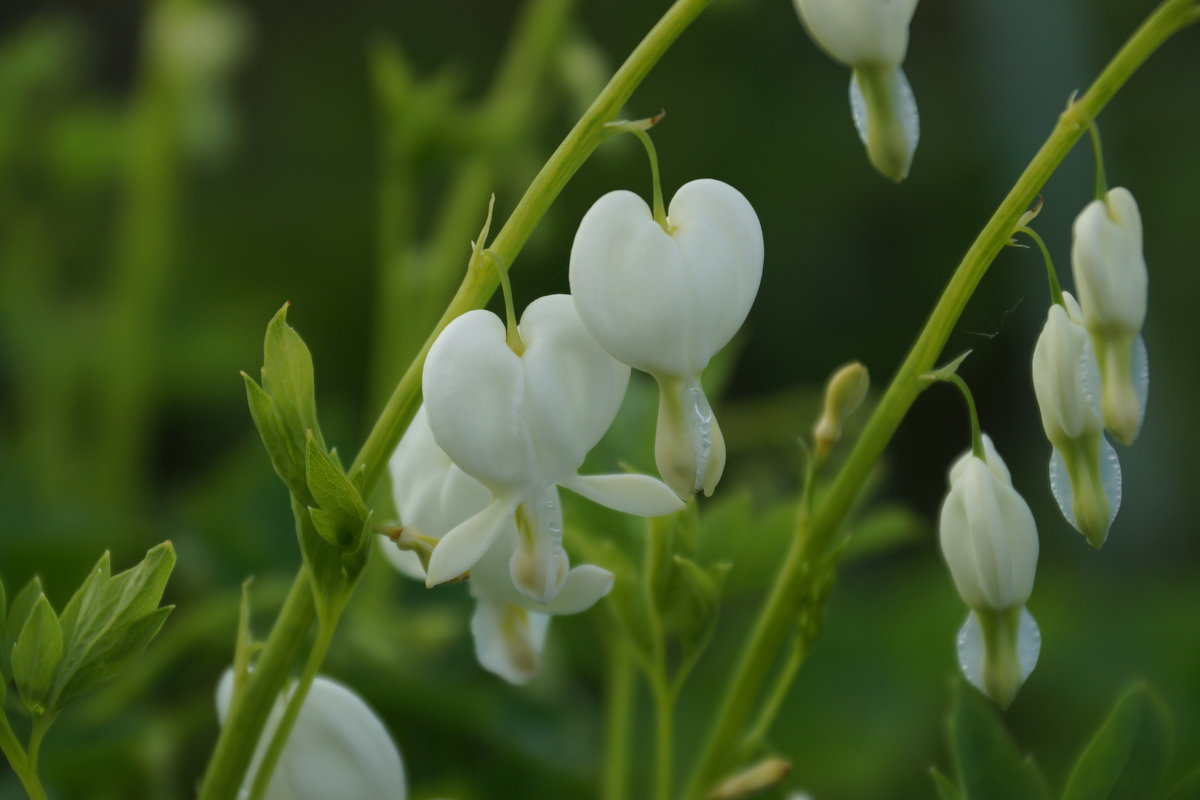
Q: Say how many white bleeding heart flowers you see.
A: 8